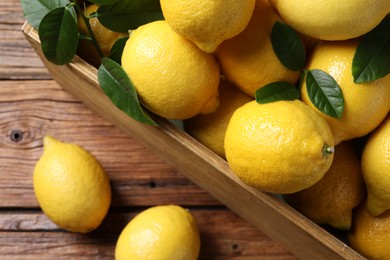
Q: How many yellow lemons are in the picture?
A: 13